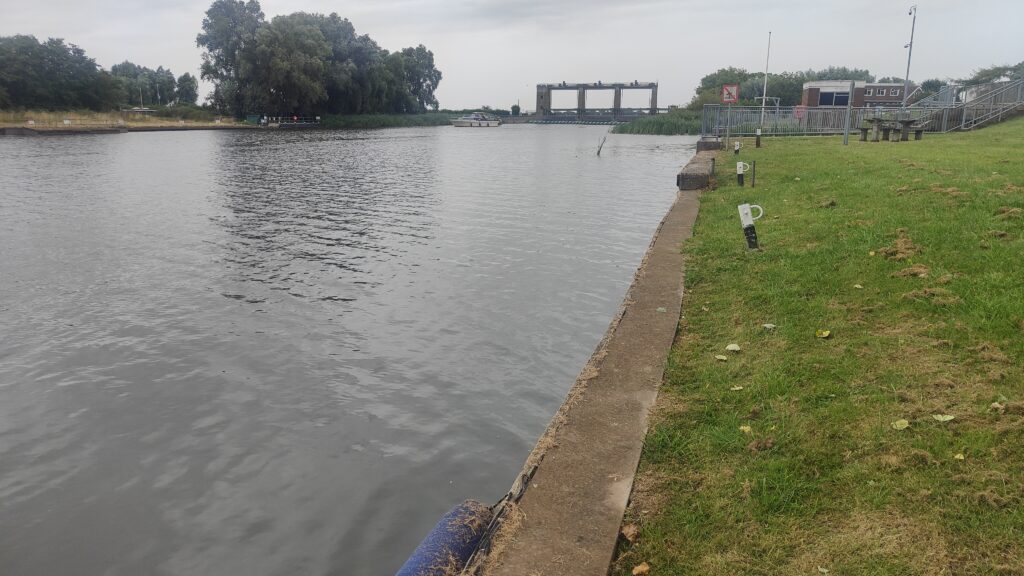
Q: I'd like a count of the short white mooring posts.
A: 3